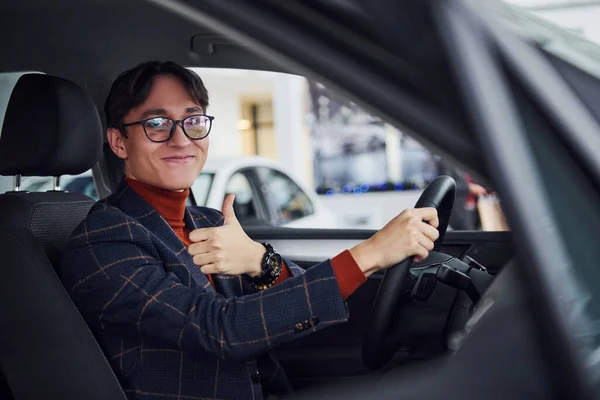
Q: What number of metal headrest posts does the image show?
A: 2